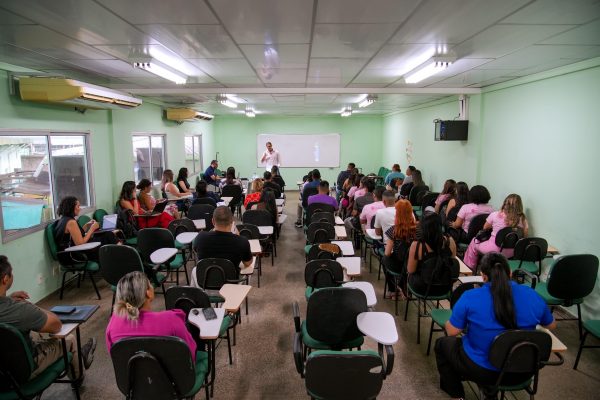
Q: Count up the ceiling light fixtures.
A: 6